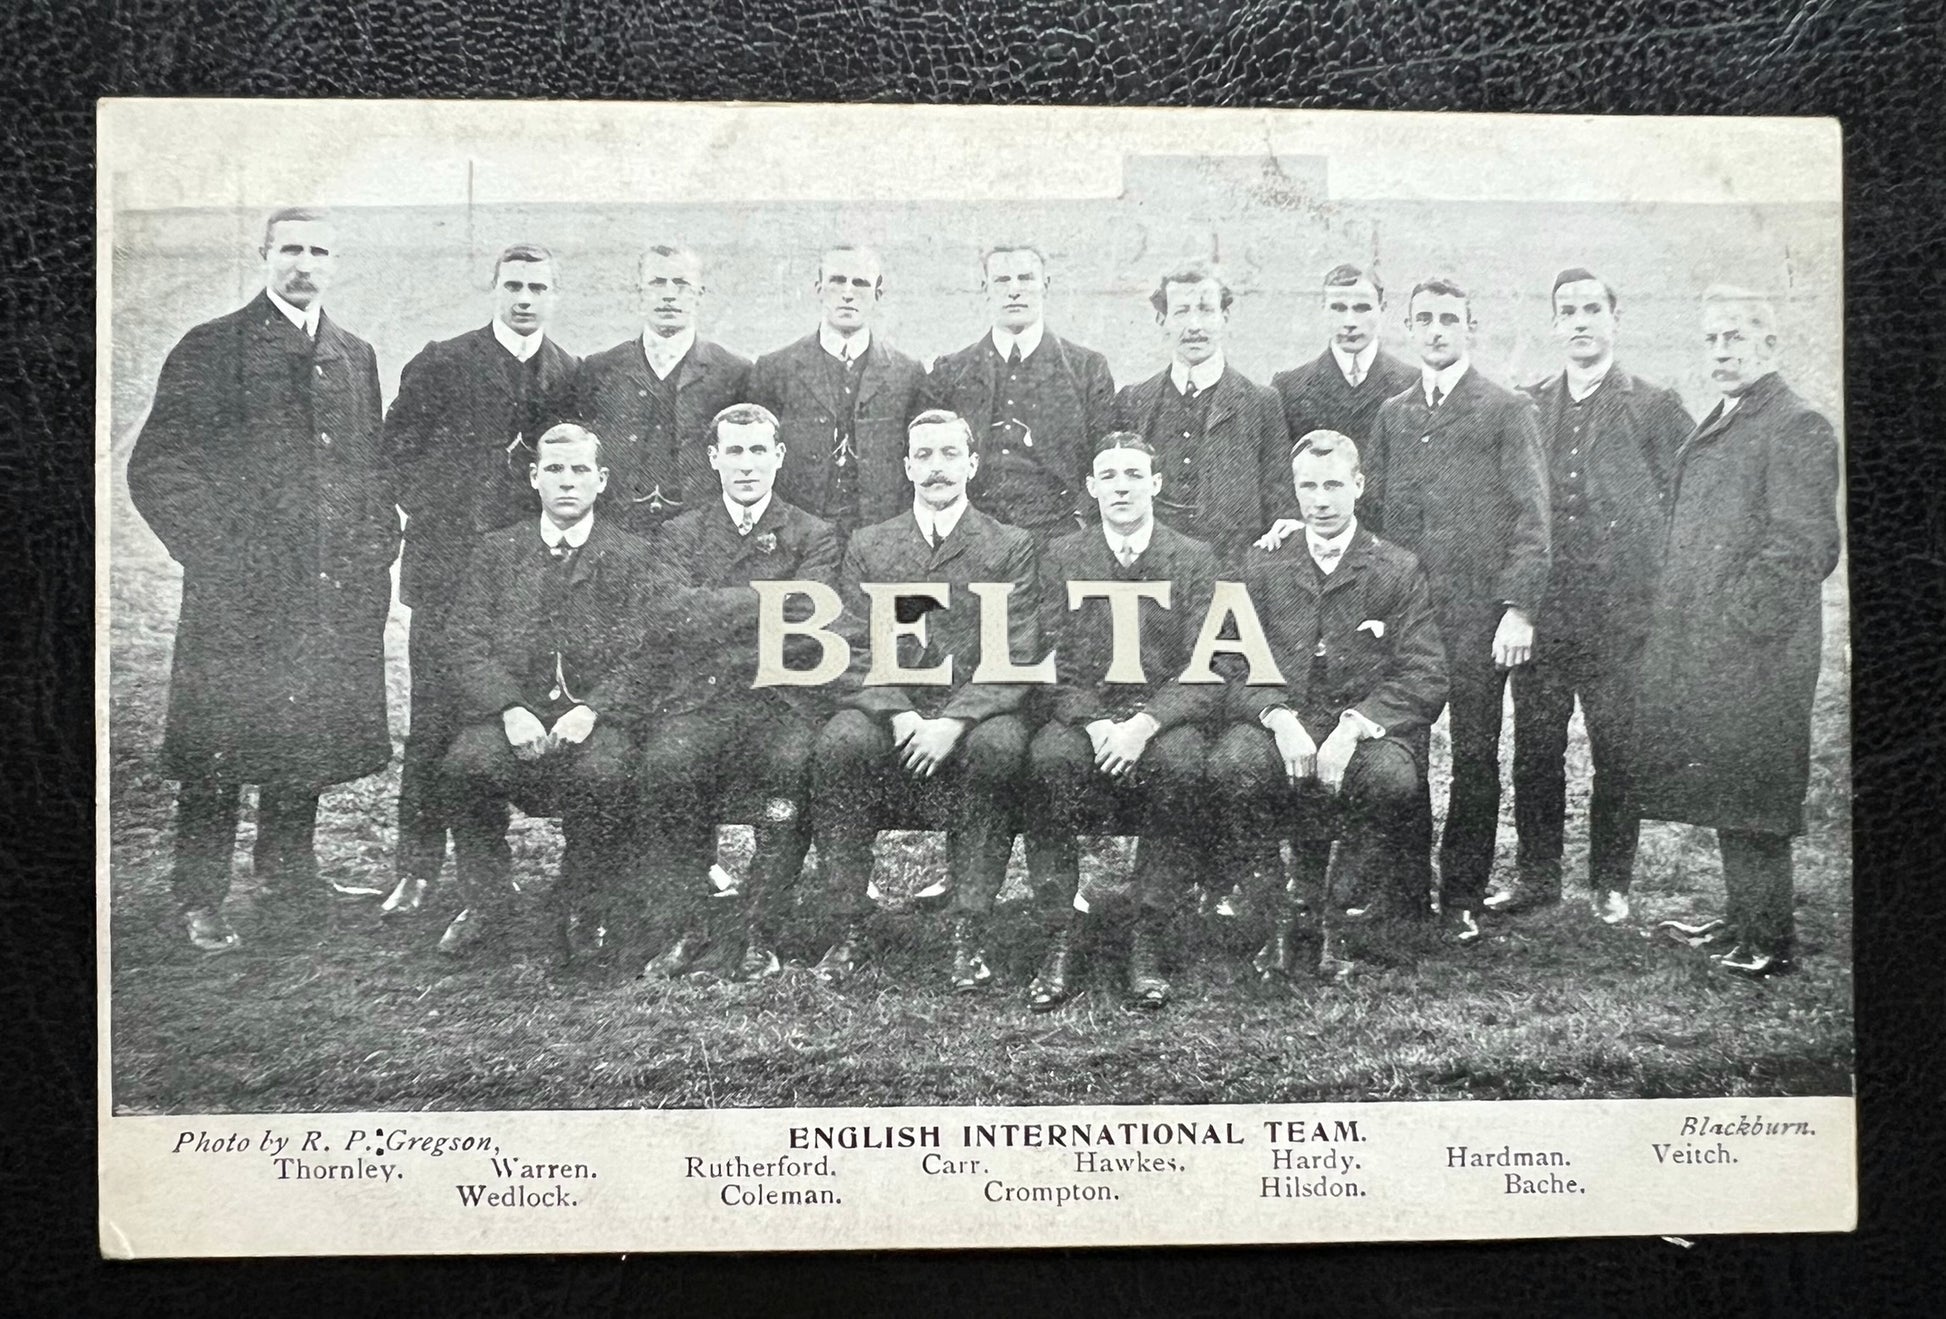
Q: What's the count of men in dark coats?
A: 15